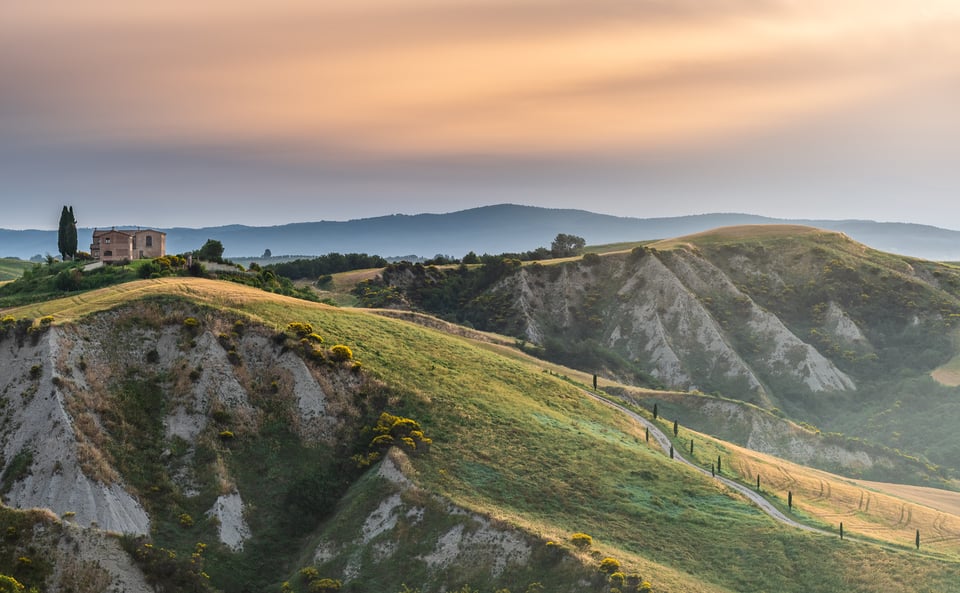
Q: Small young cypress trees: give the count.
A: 12